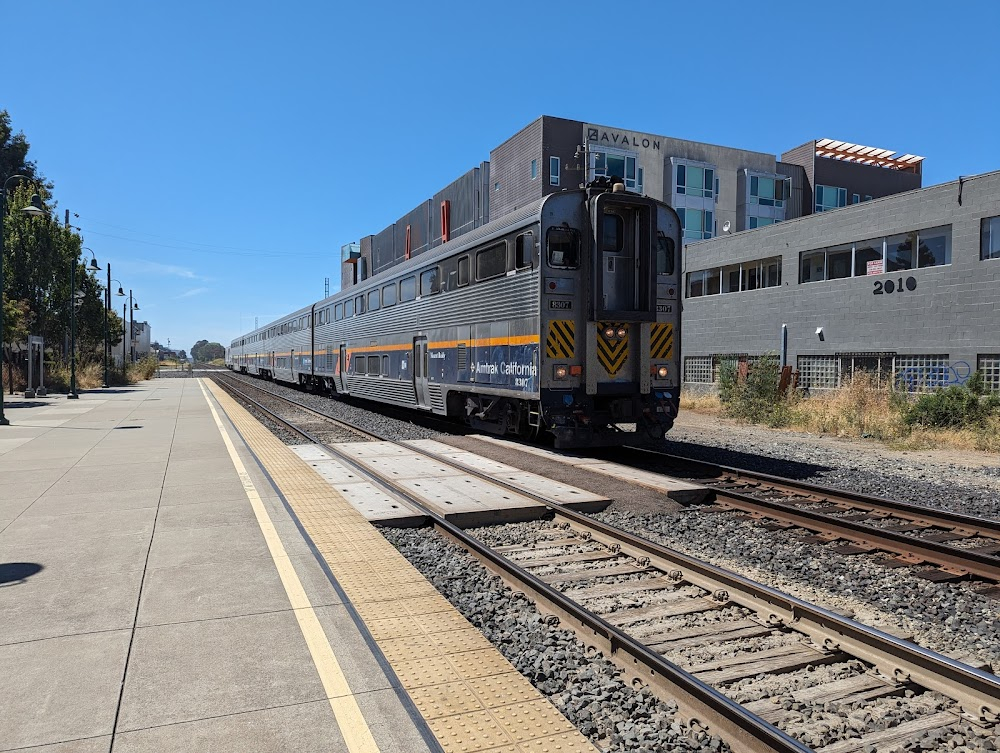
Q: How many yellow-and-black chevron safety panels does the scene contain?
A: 3